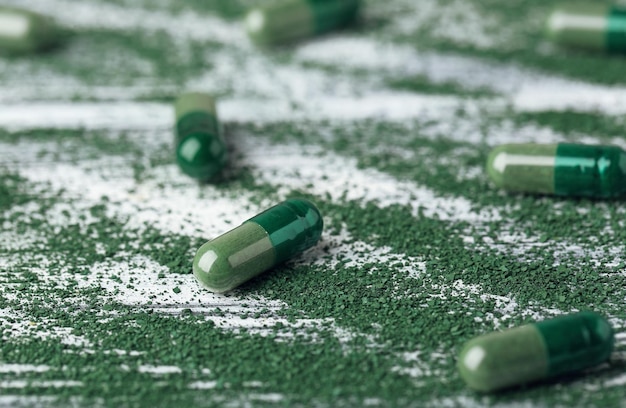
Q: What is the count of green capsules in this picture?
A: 7